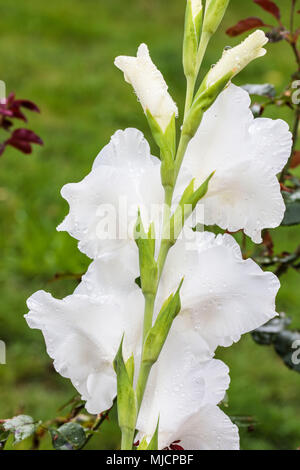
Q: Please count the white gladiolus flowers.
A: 5